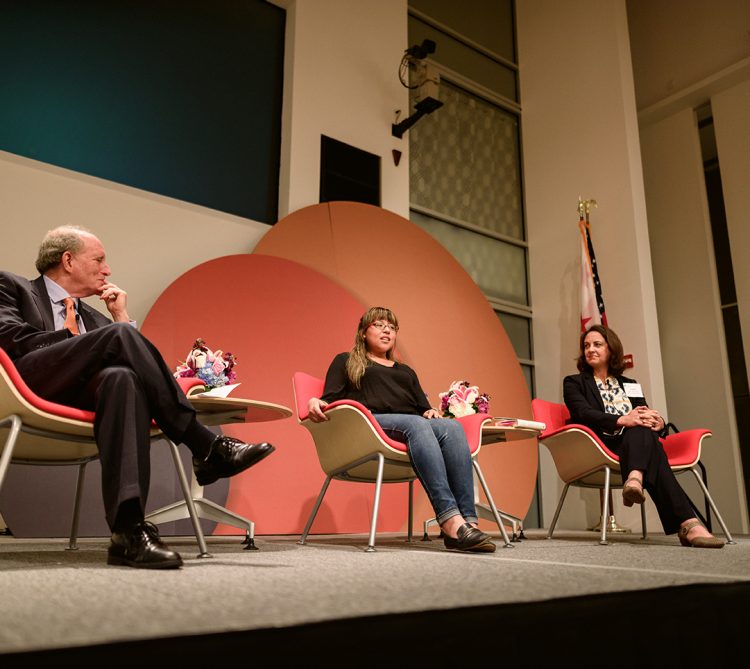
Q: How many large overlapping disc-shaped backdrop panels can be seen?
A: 3